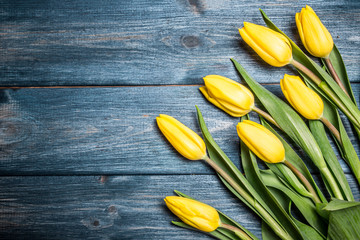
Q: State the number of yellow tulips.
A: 7